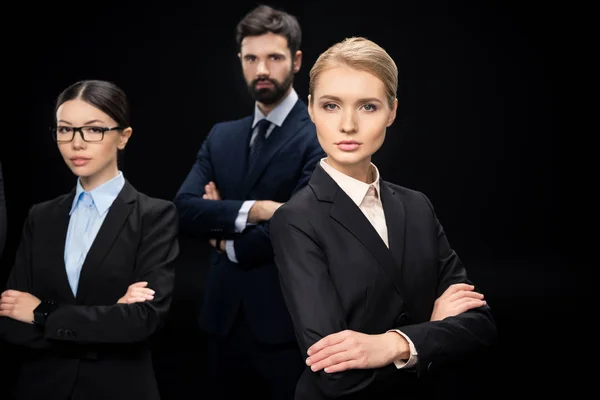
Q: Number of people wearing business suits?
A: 3